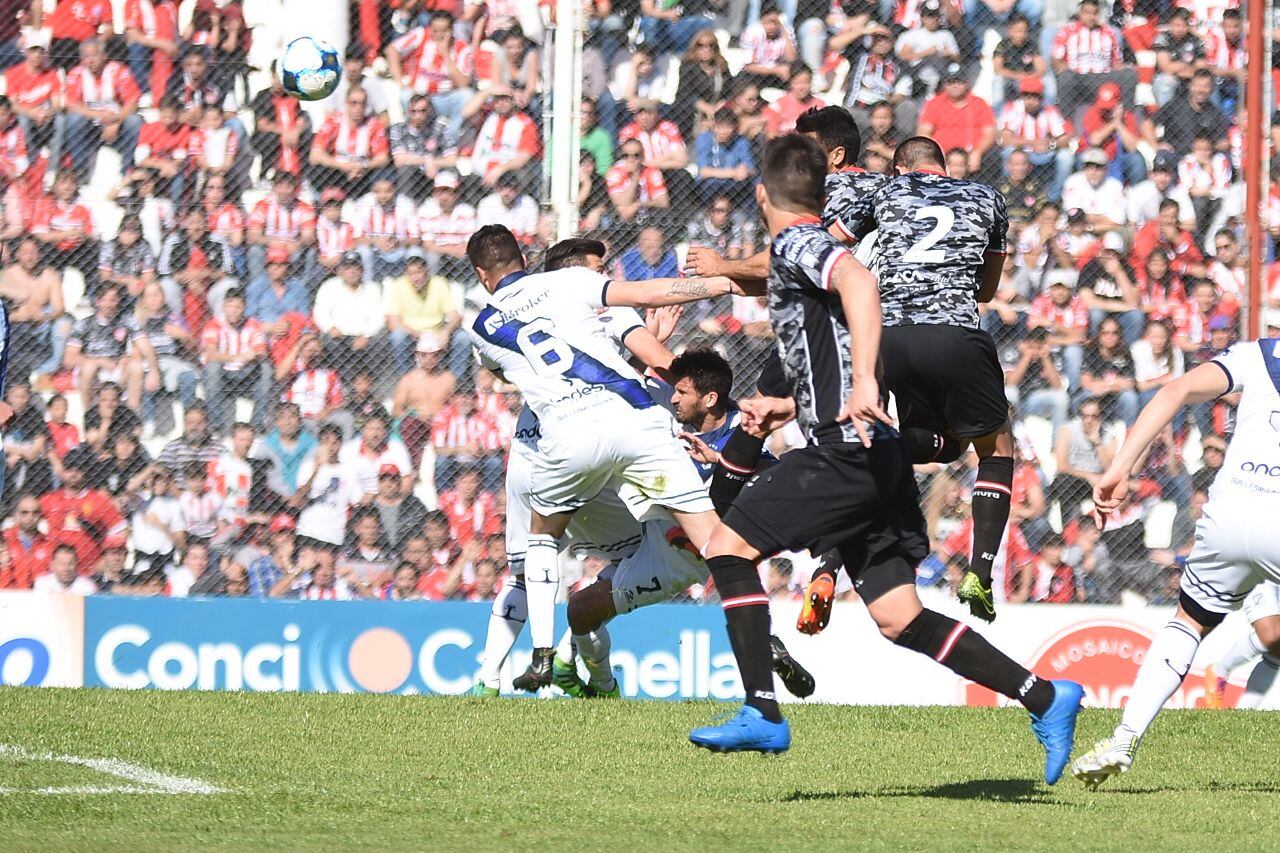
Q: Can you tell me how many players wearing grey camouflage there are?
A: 3